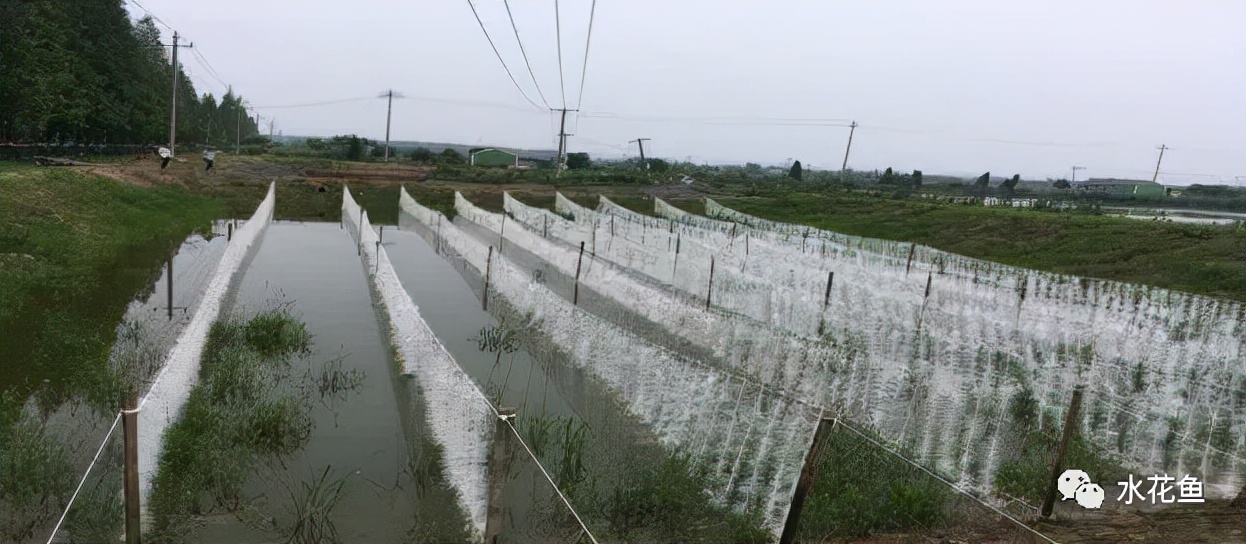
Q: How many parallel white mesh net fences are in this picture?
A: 9